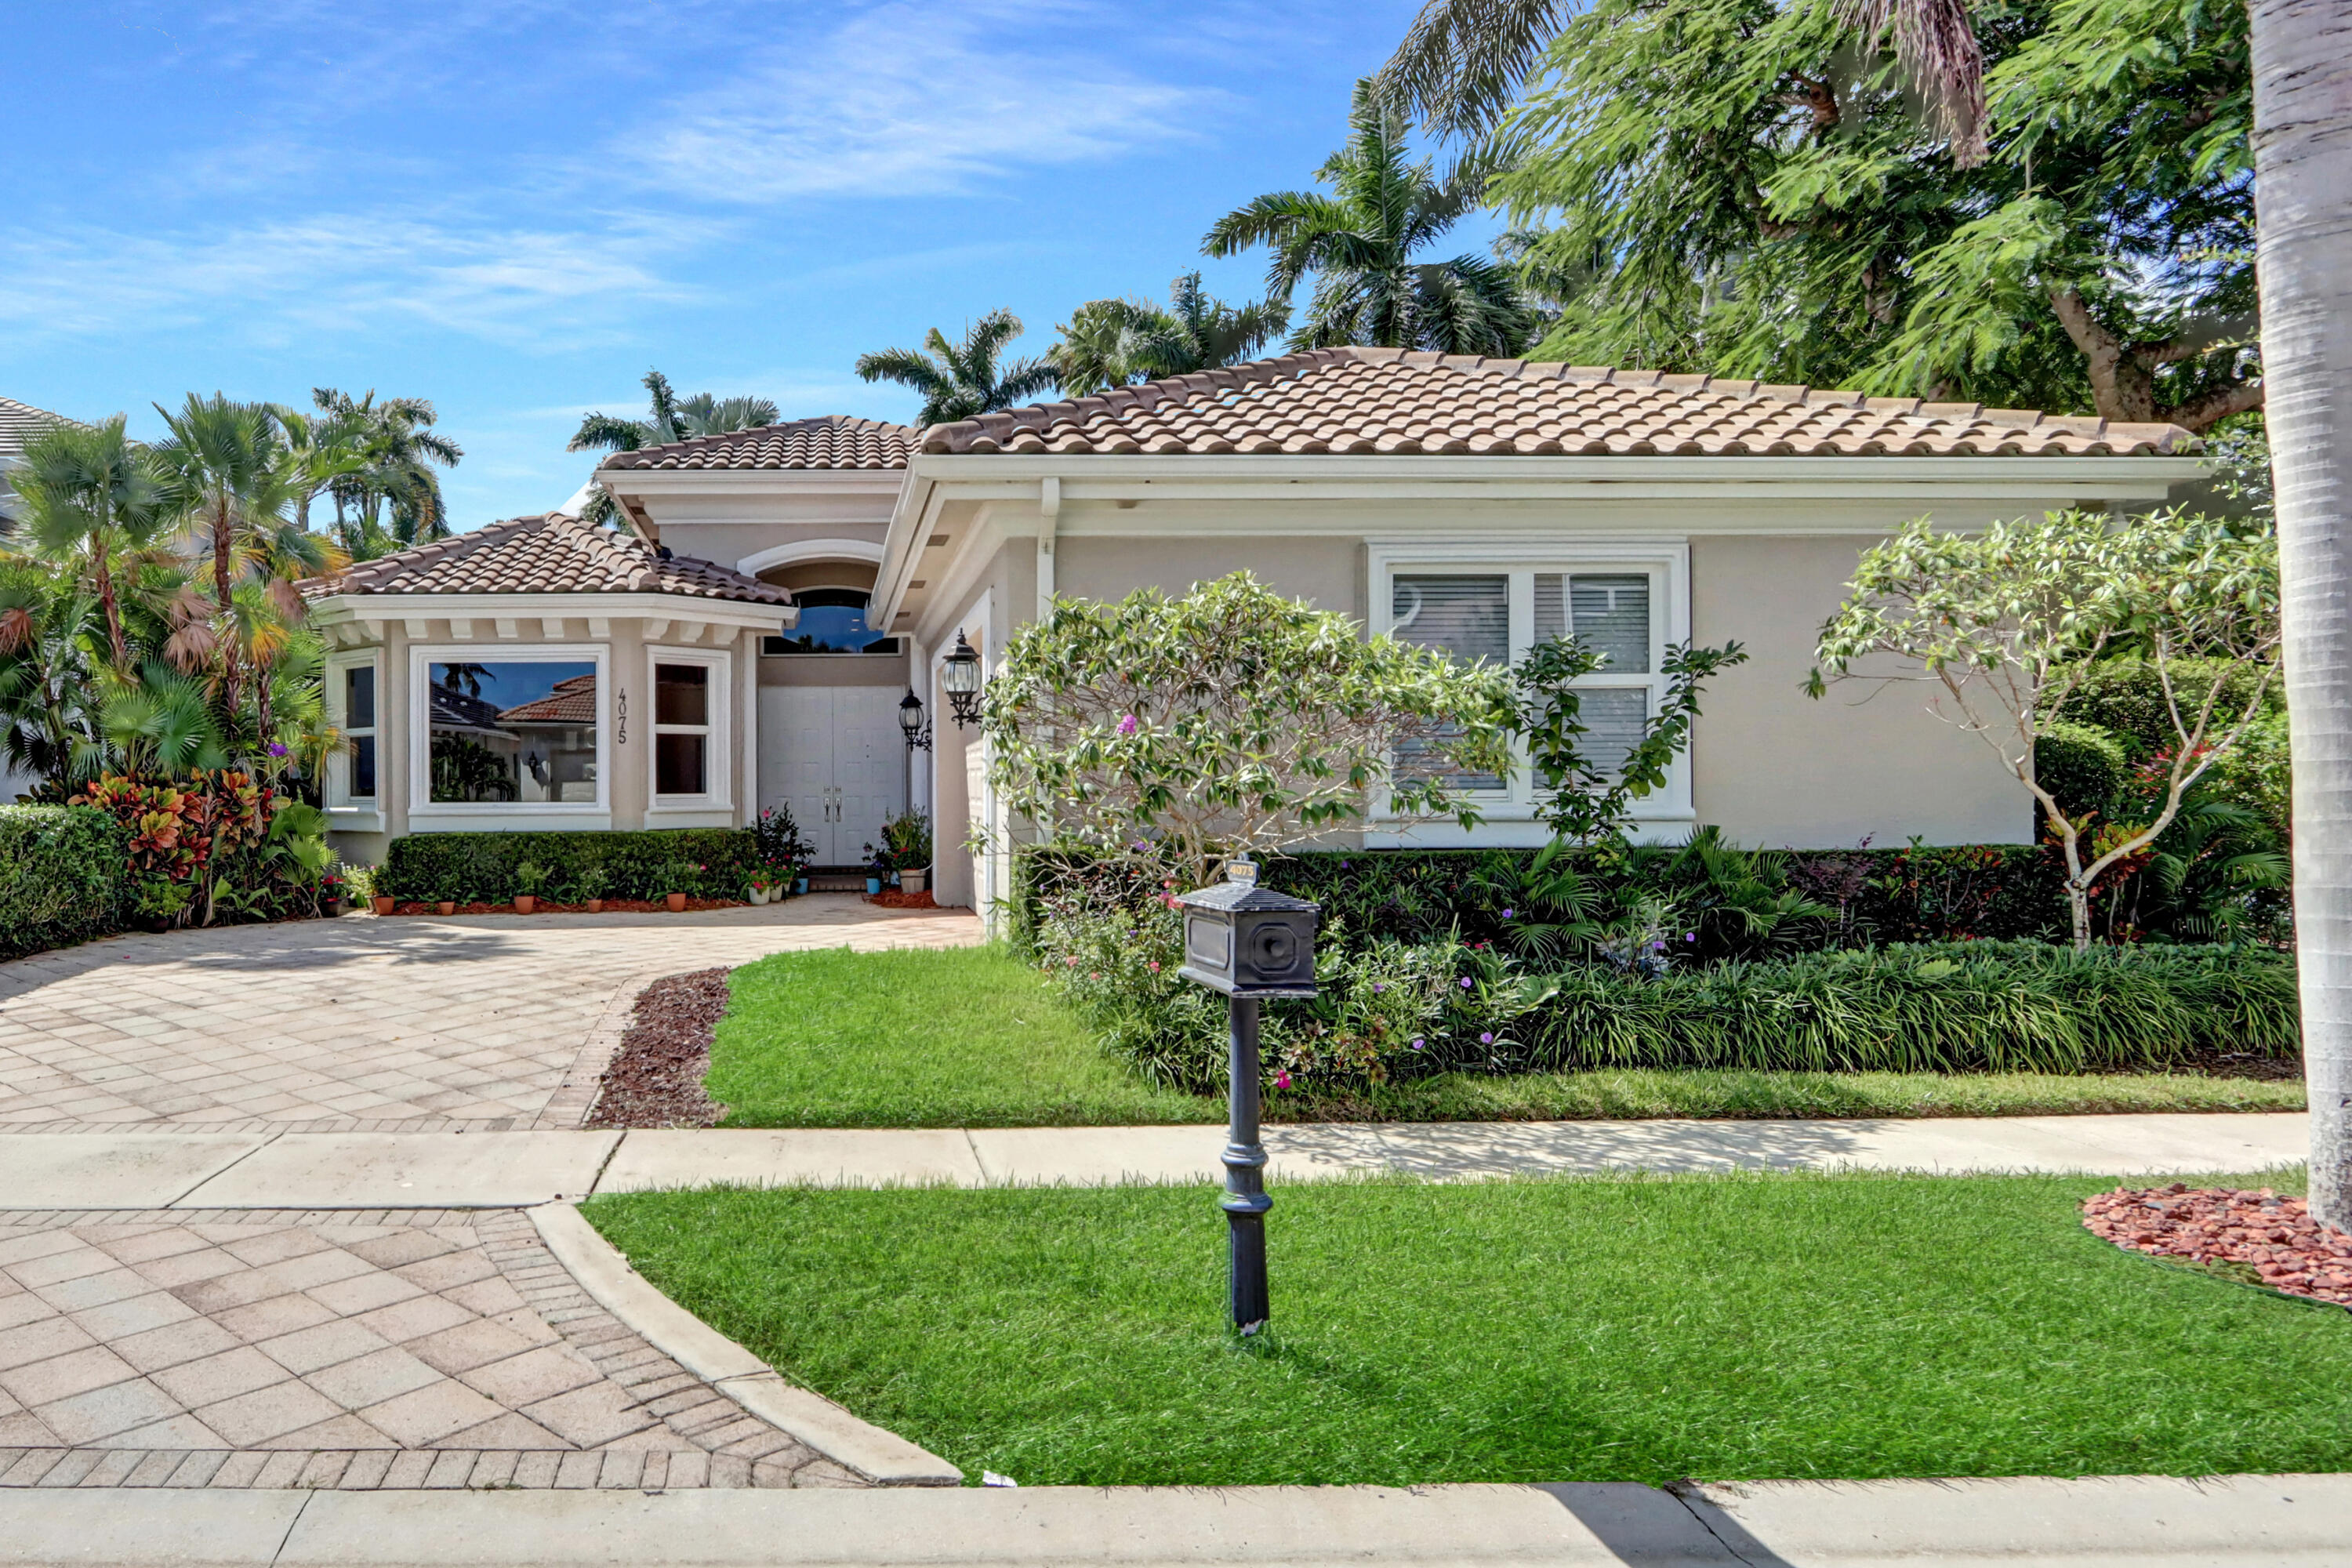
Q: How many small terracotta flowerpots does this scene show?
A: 5